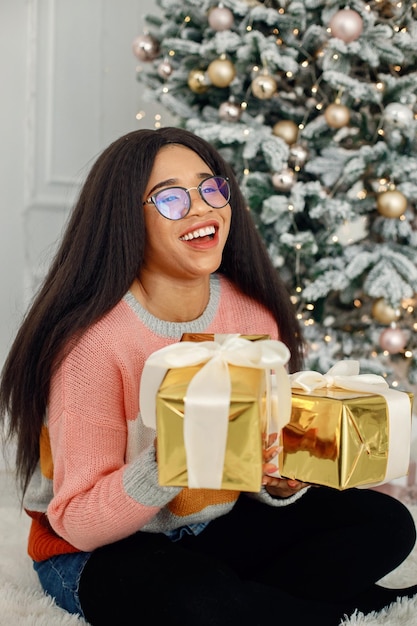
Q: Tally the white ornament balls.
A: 1